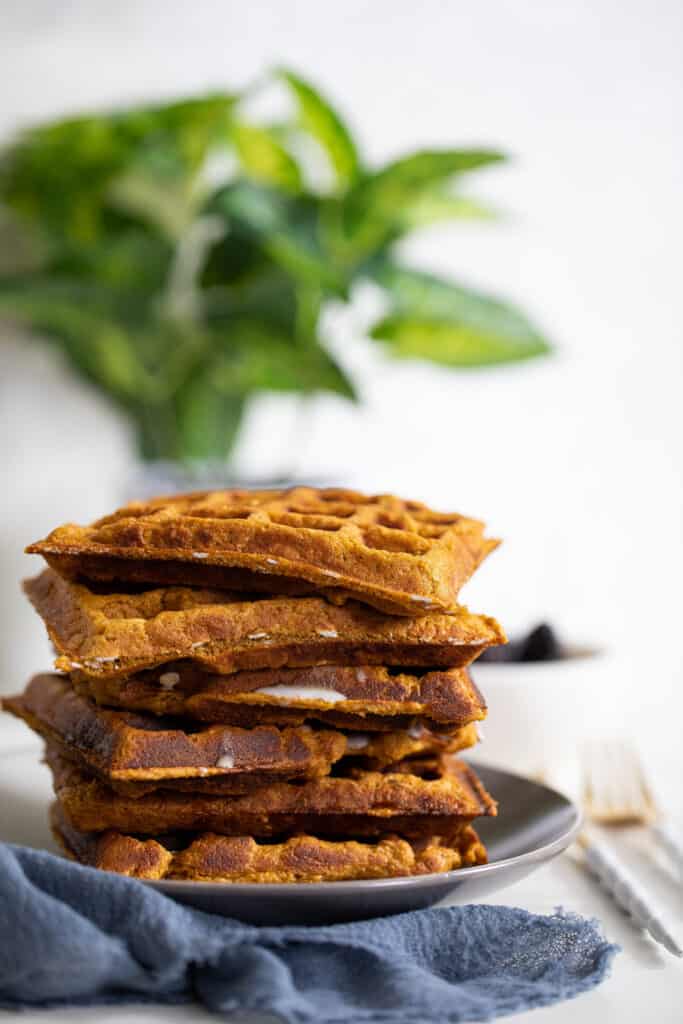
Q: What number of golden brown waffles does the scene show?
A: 6